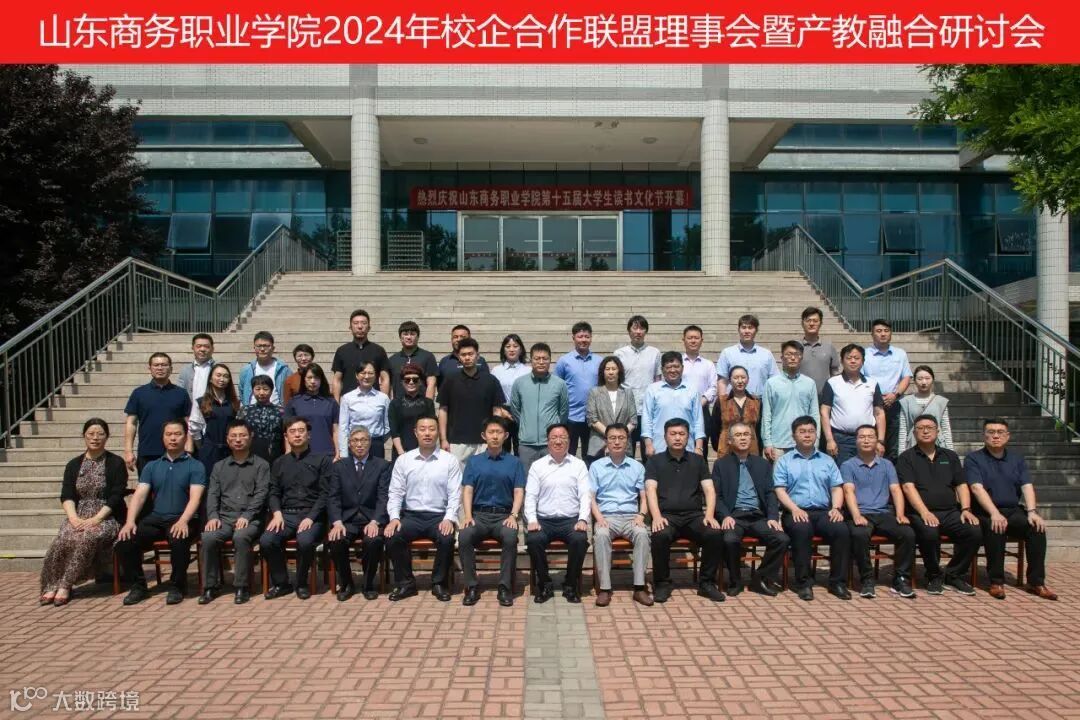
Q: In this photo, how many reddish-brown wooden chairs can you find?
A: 15